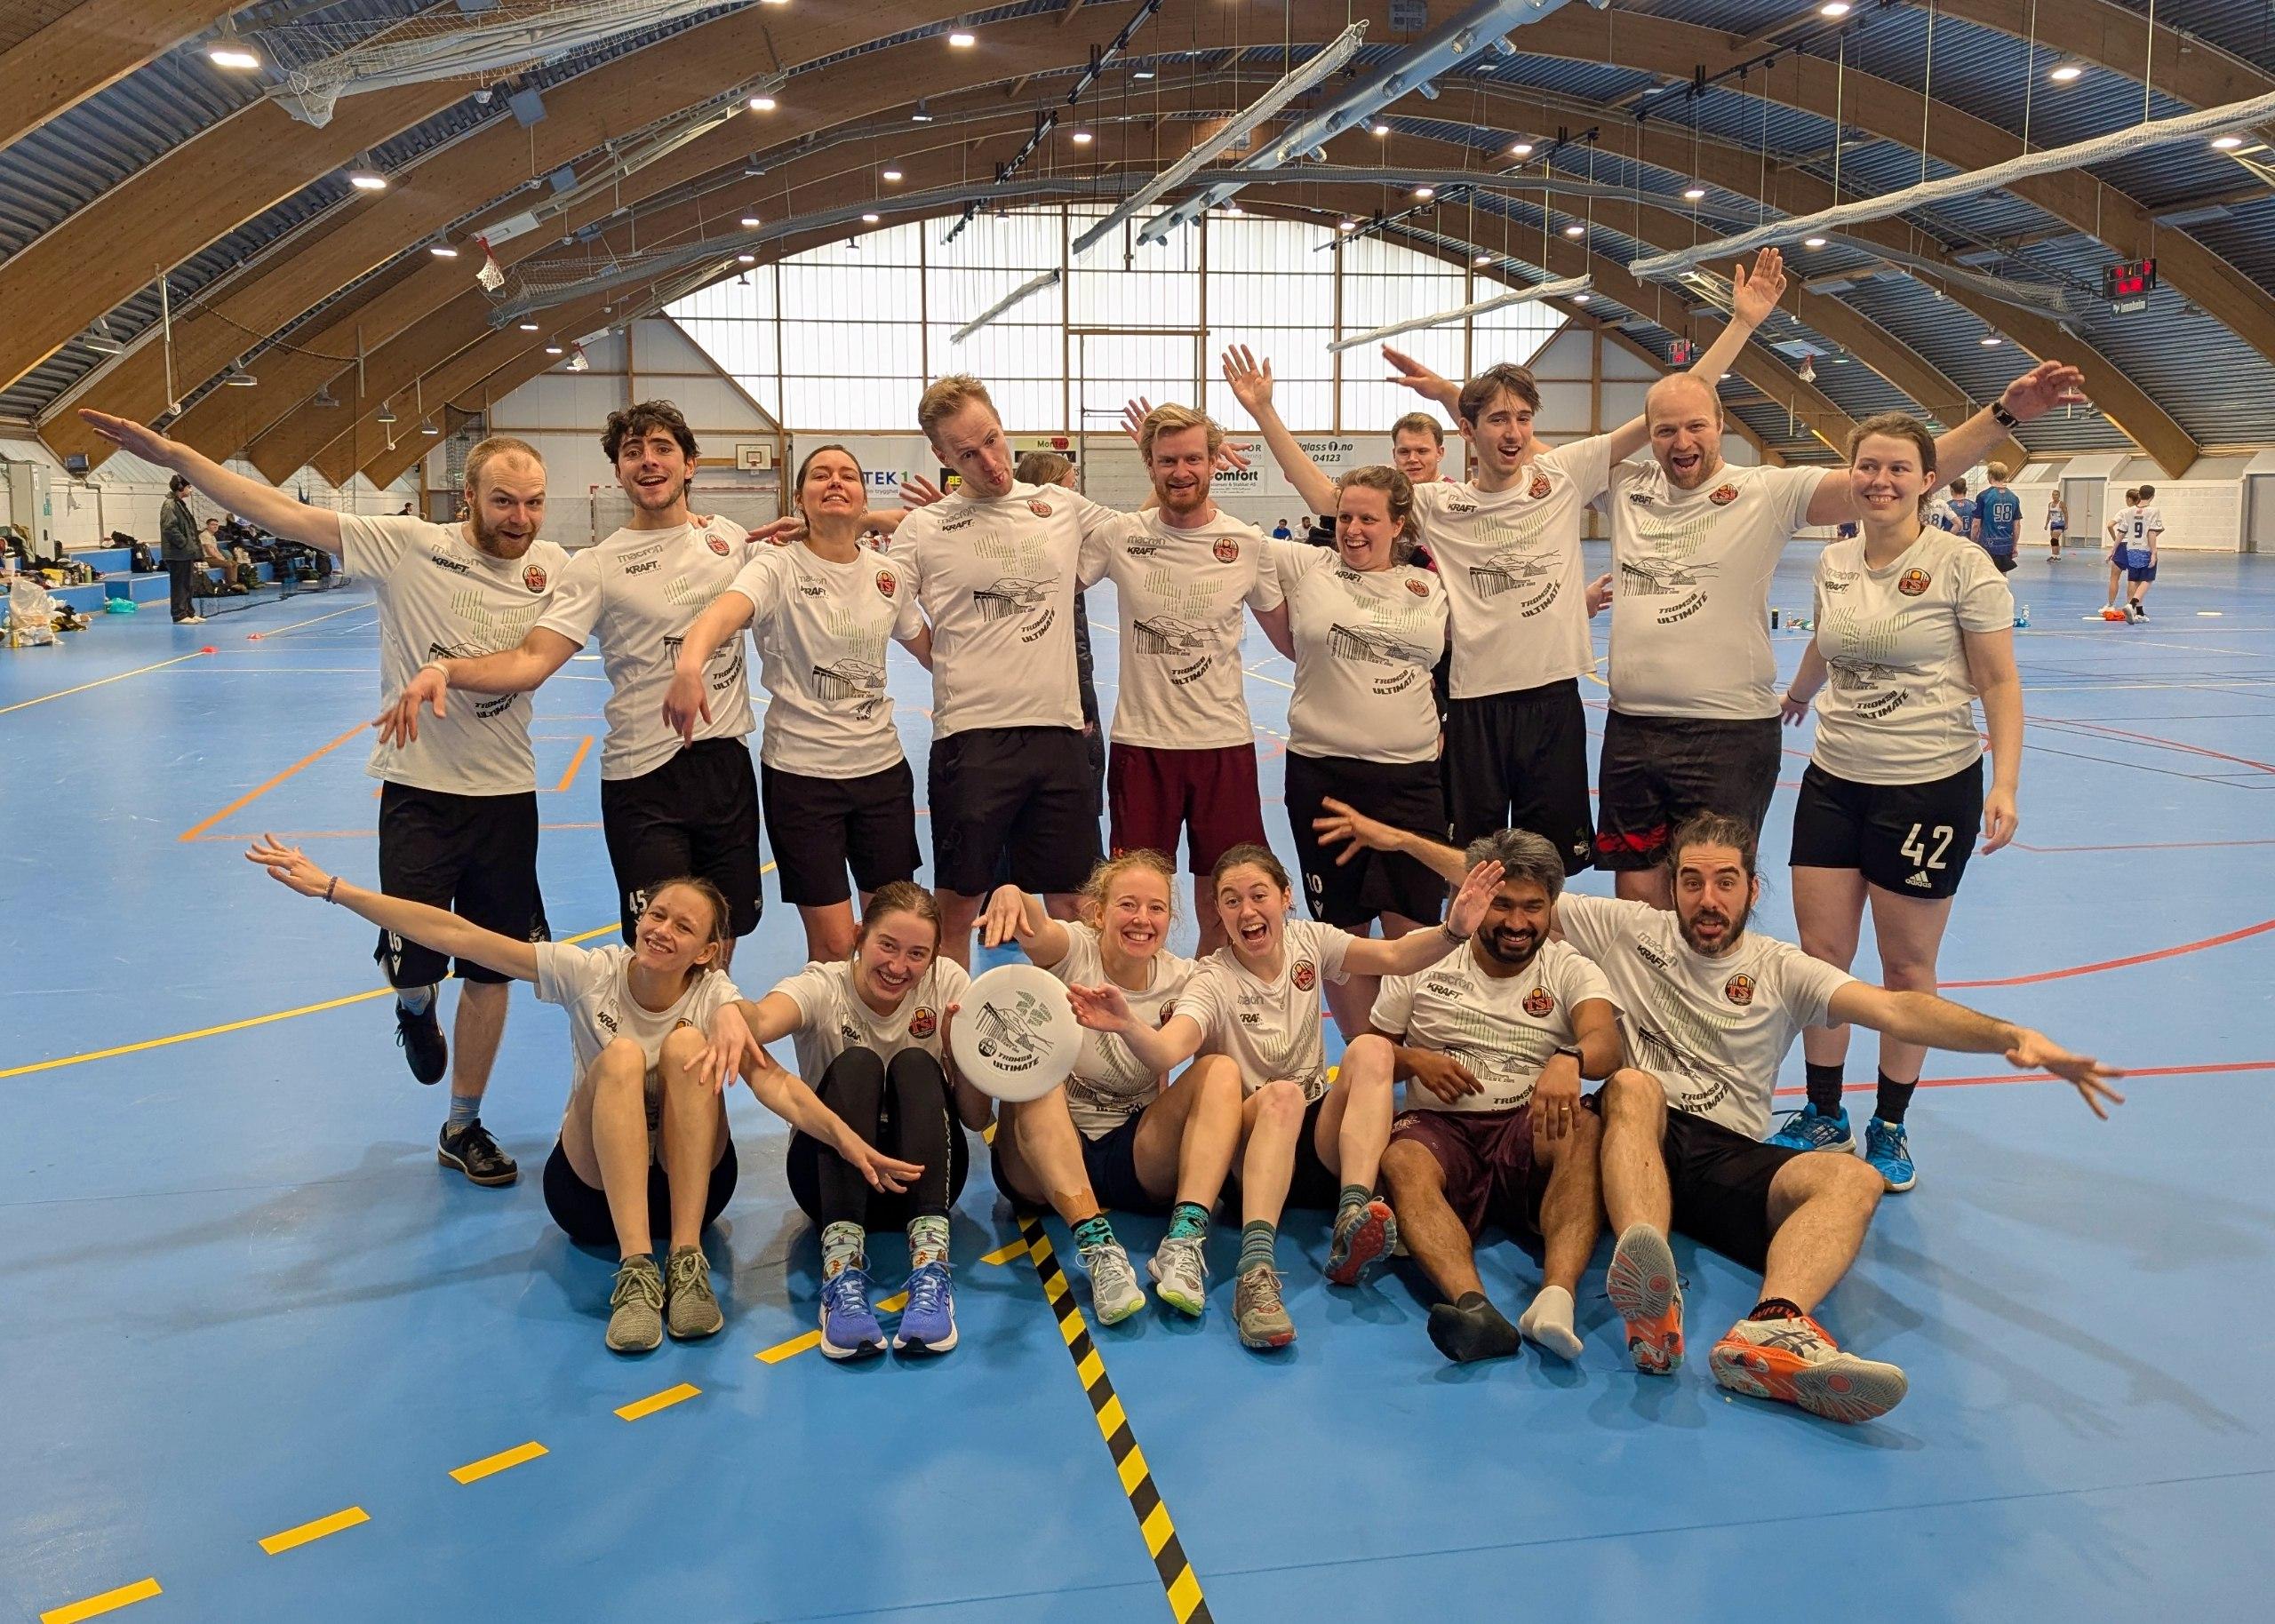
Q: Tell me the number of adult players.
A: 15